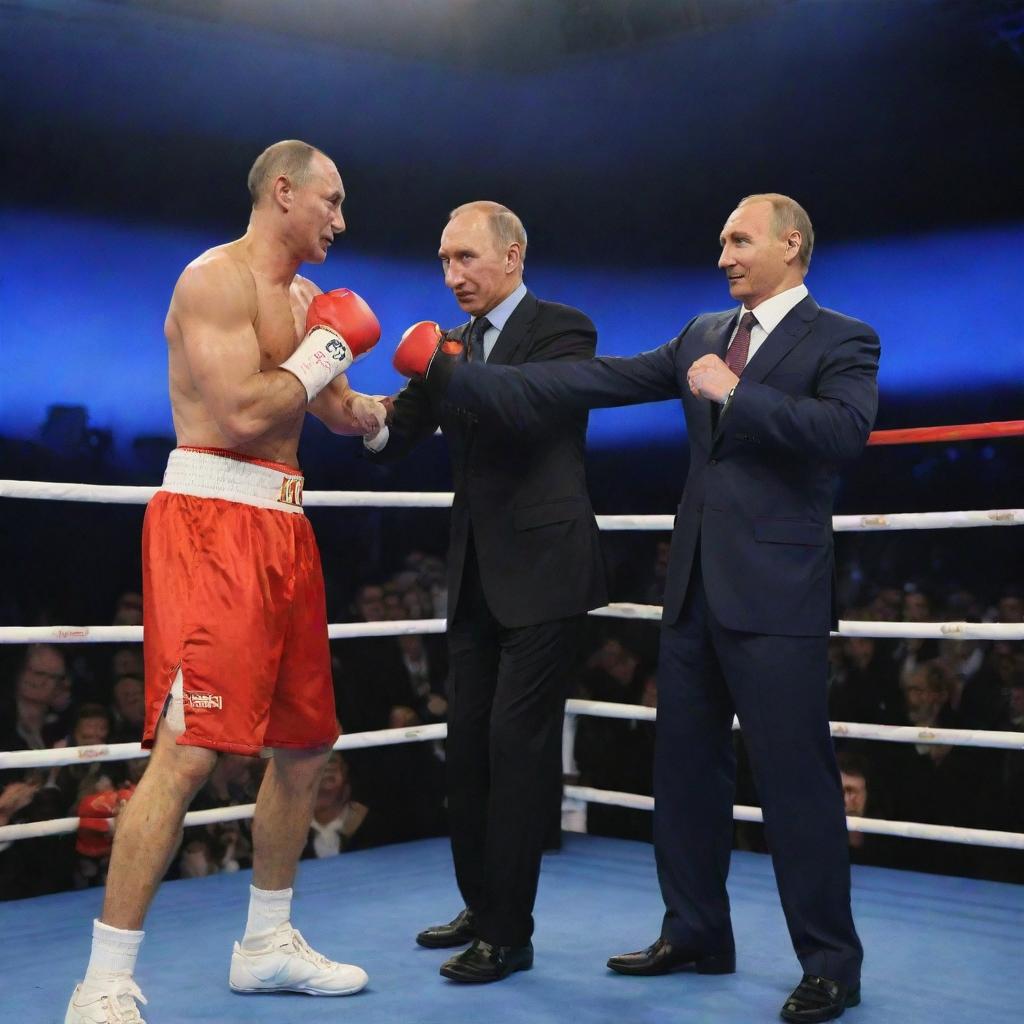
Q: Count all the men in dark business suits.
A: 2